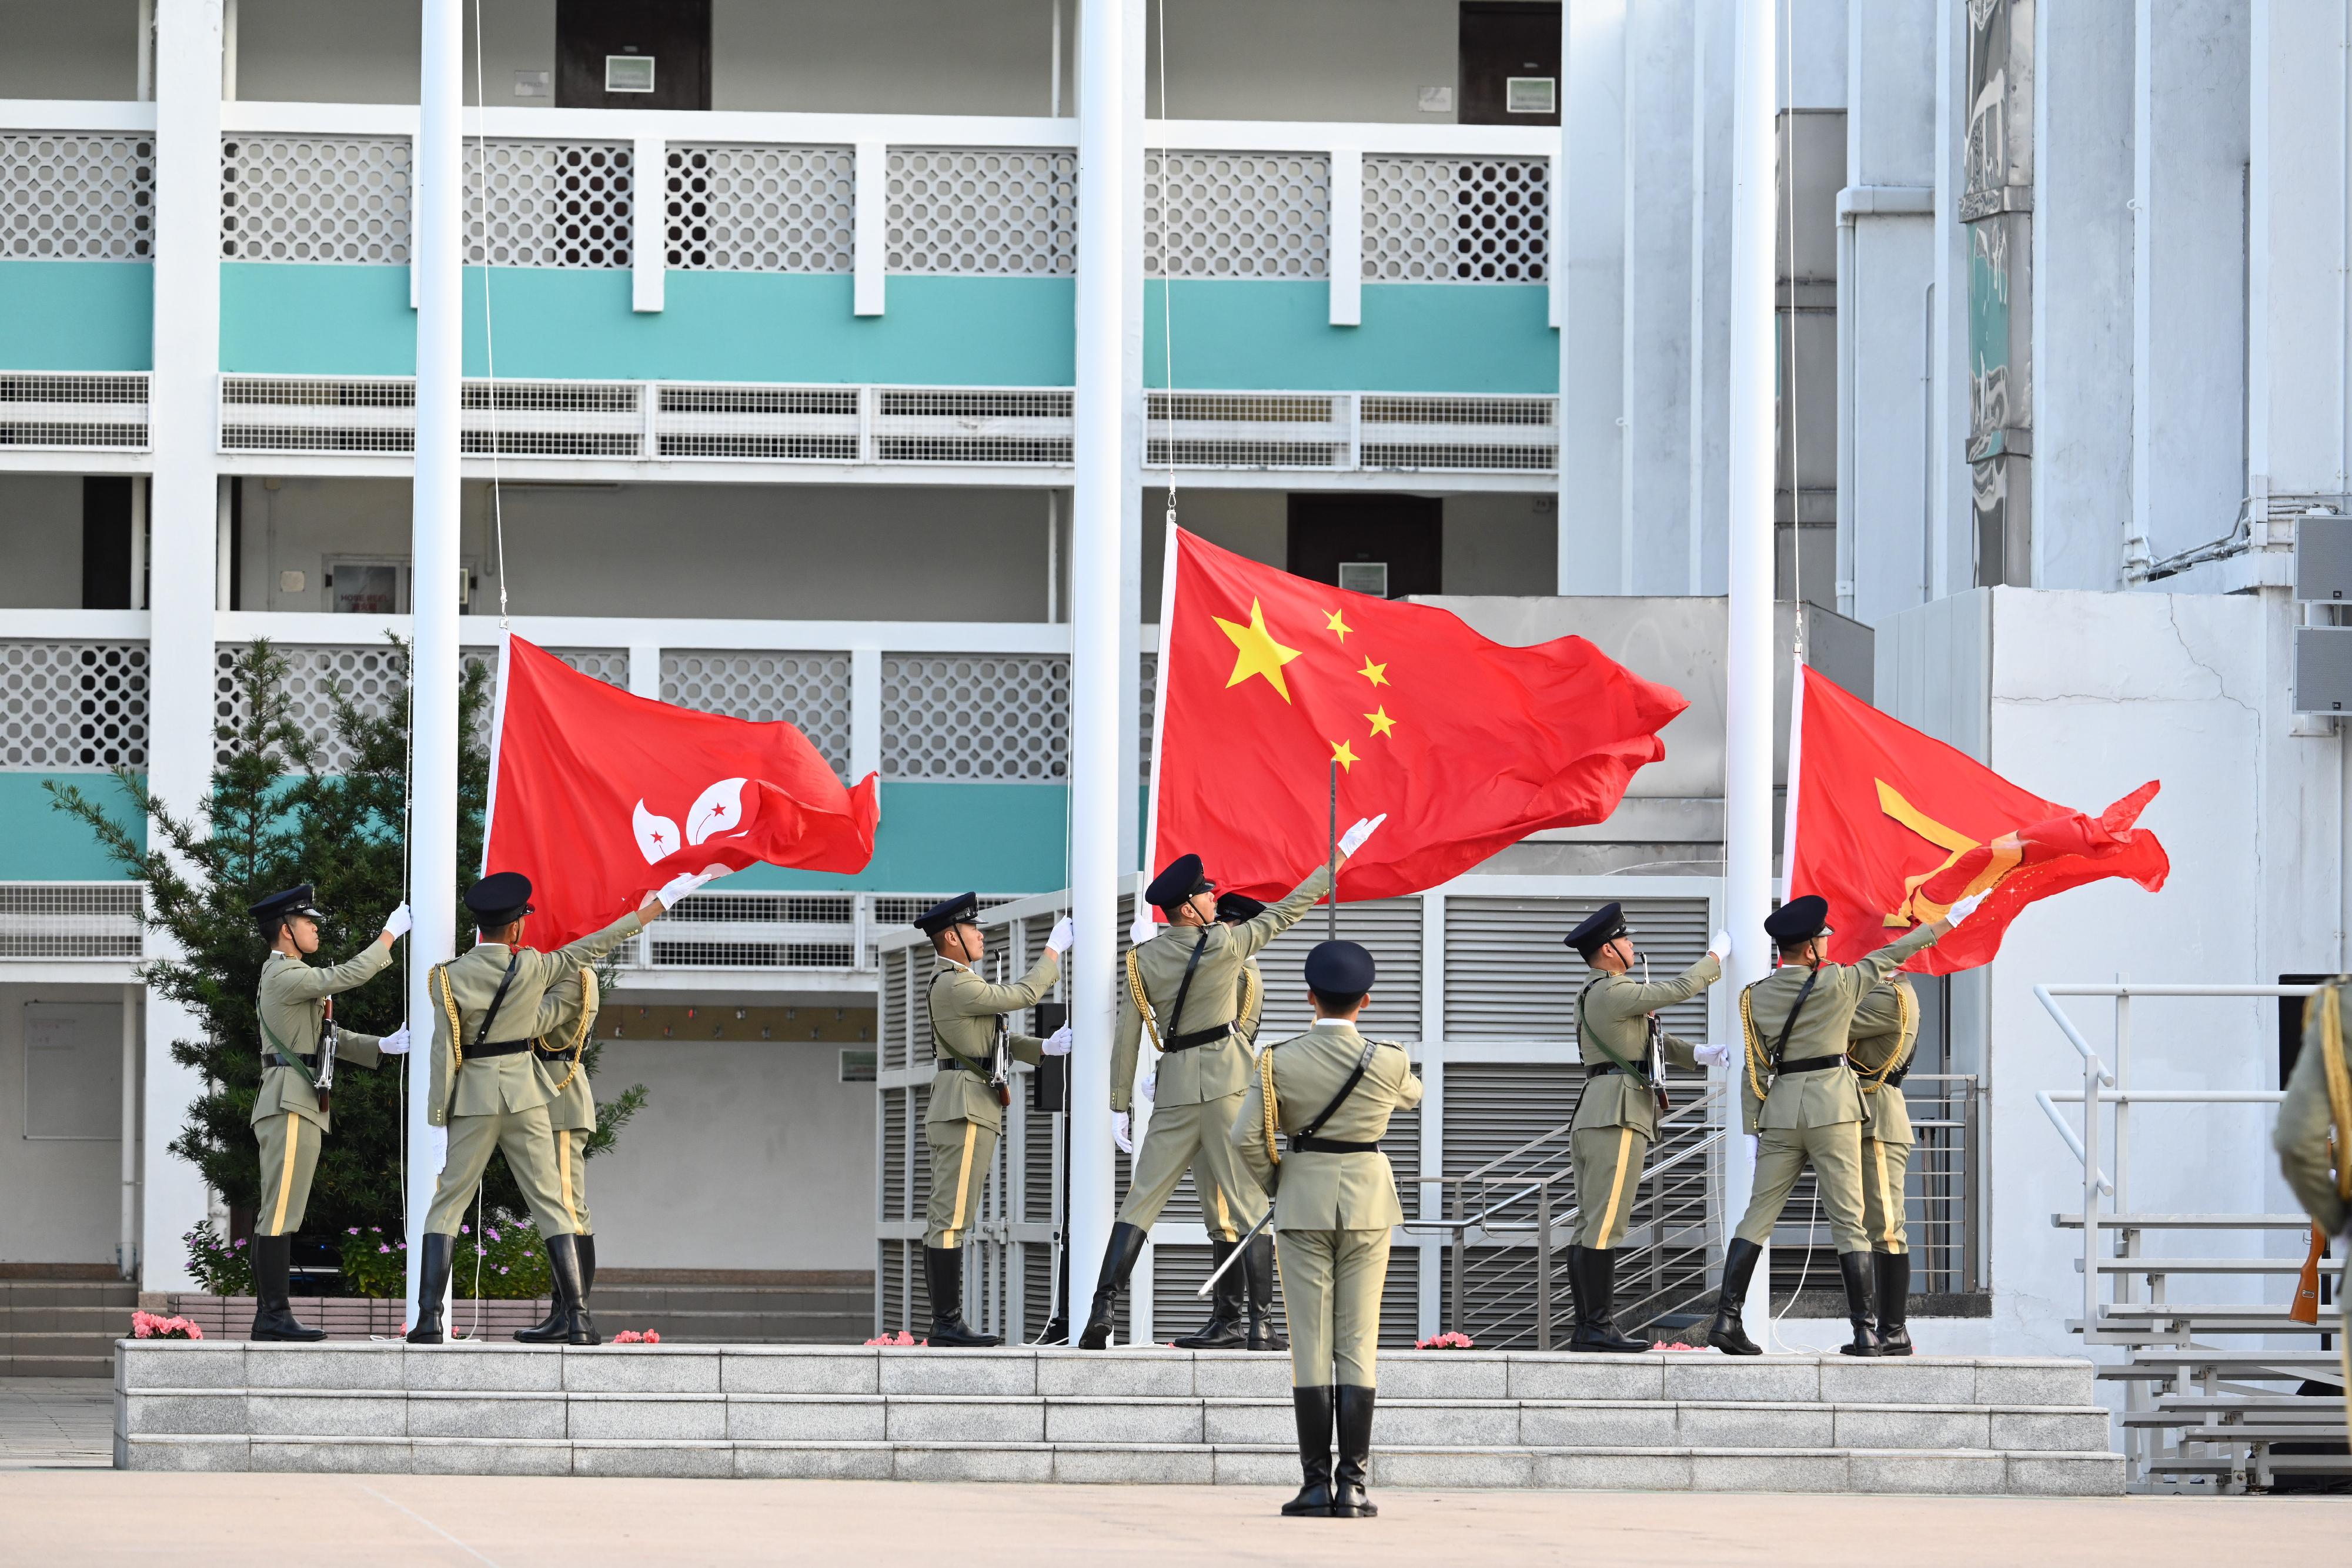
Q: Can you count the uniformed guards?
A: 11